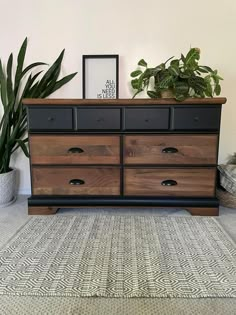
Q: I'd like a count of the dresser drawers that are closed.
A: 8